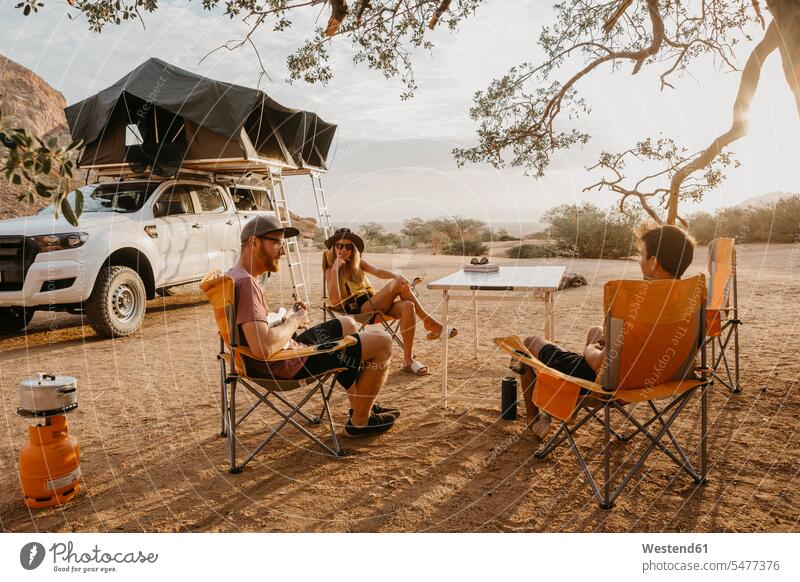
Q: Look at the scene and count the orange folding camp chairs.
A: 4